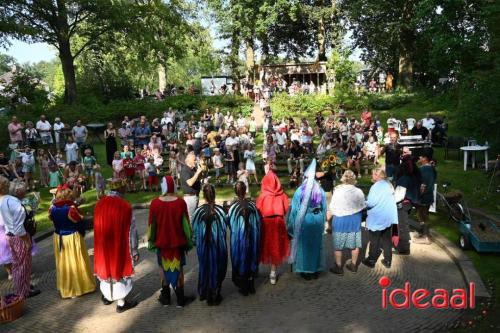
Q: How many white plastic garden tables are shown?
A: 1